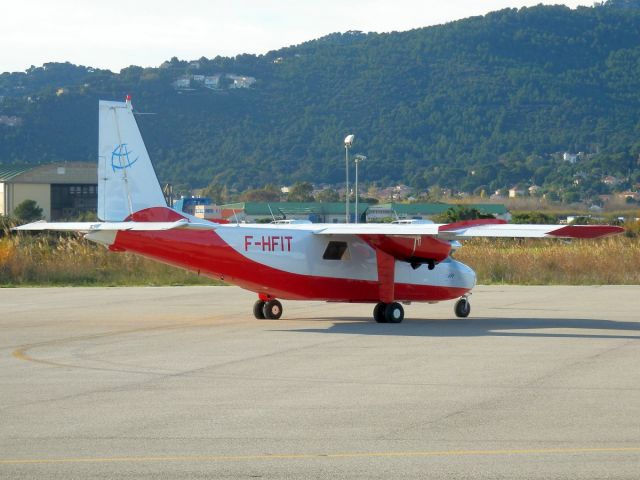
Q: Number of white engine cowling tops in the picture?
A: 2